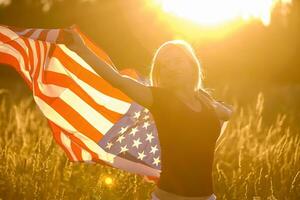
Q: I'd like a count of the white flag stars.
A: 14